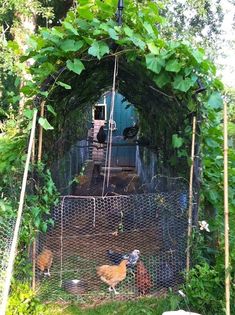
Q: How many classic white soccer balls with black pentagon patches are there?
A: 0